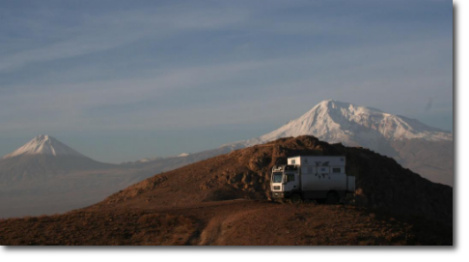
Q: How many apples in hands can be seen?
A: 0